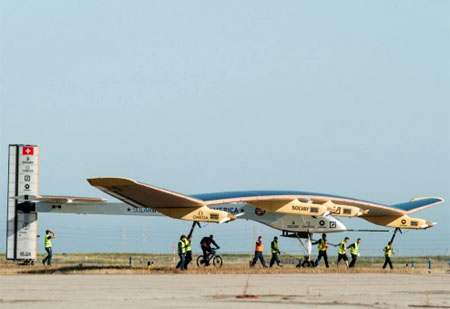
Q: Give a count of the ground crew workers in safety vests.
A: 9